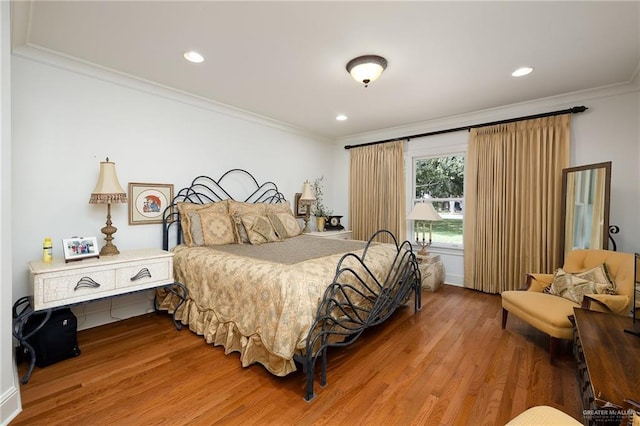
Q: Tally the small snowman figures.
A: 0